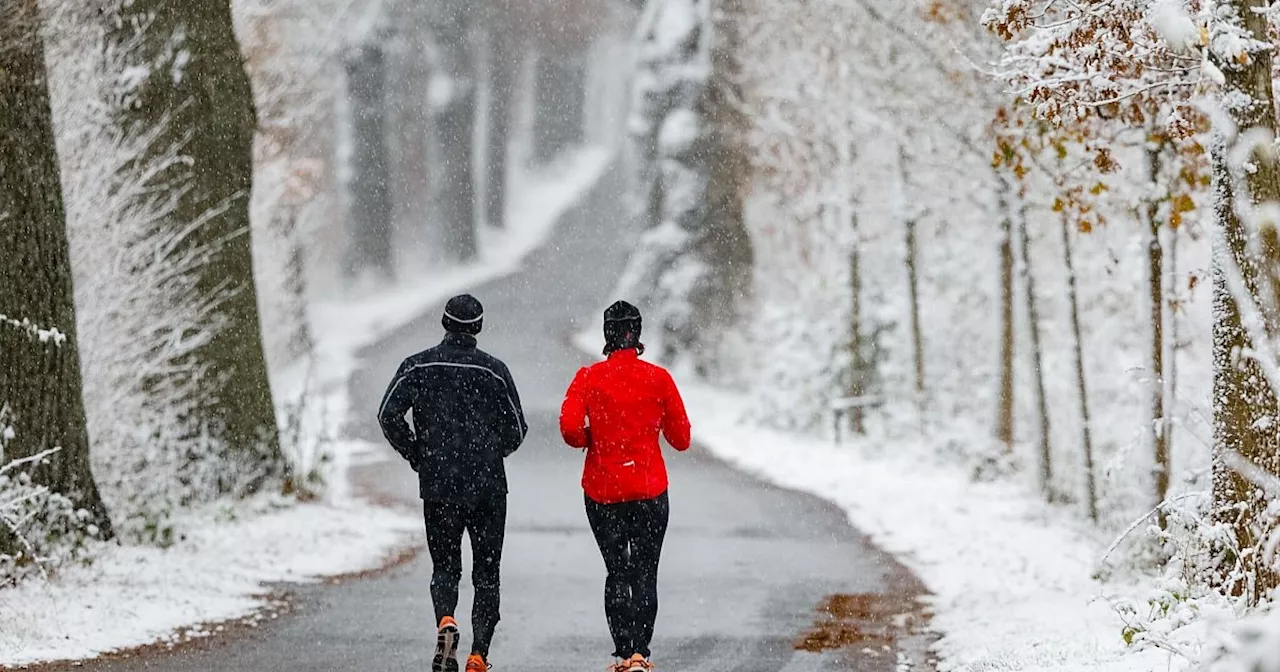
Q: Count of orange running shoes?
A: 4